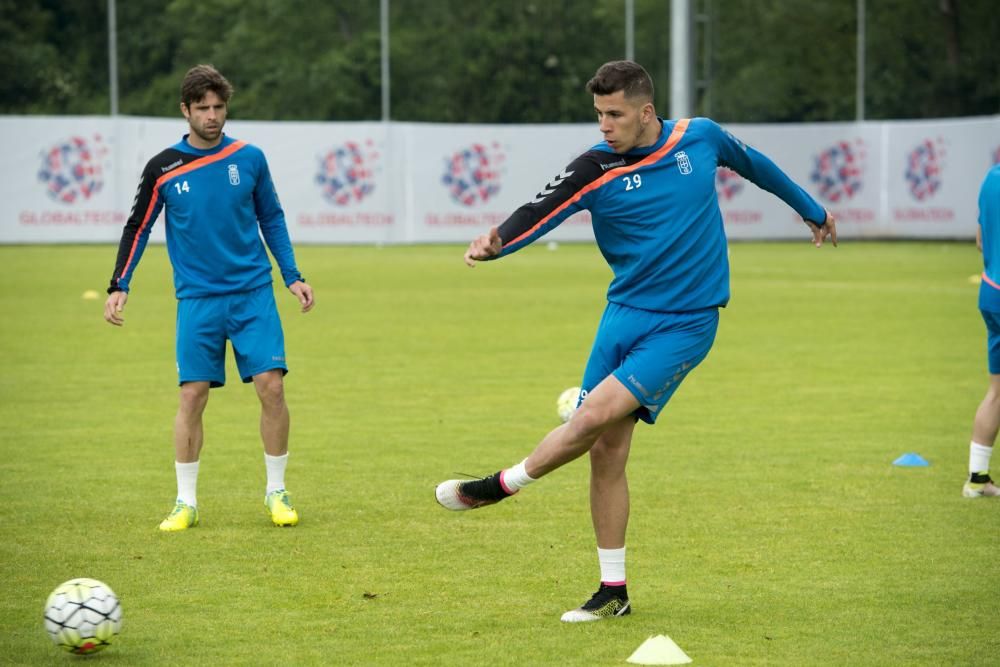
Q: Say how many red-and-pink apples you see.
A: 0